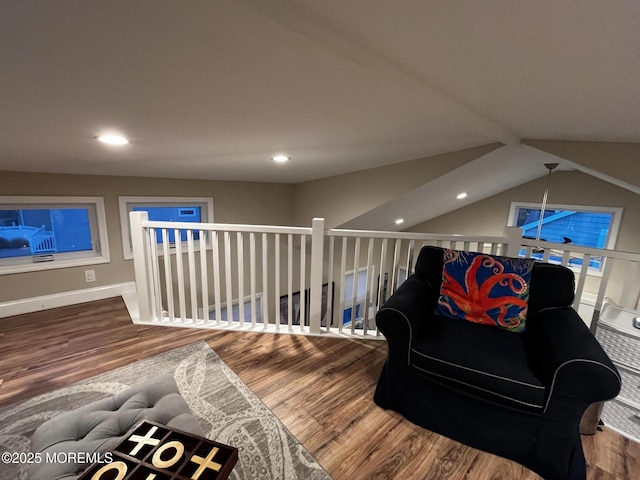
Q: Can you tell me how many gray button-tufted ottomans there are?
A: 1